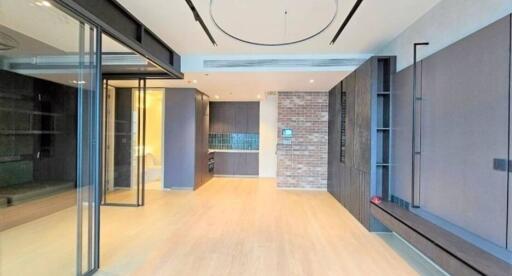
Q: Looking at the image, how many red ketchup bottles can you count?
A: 0